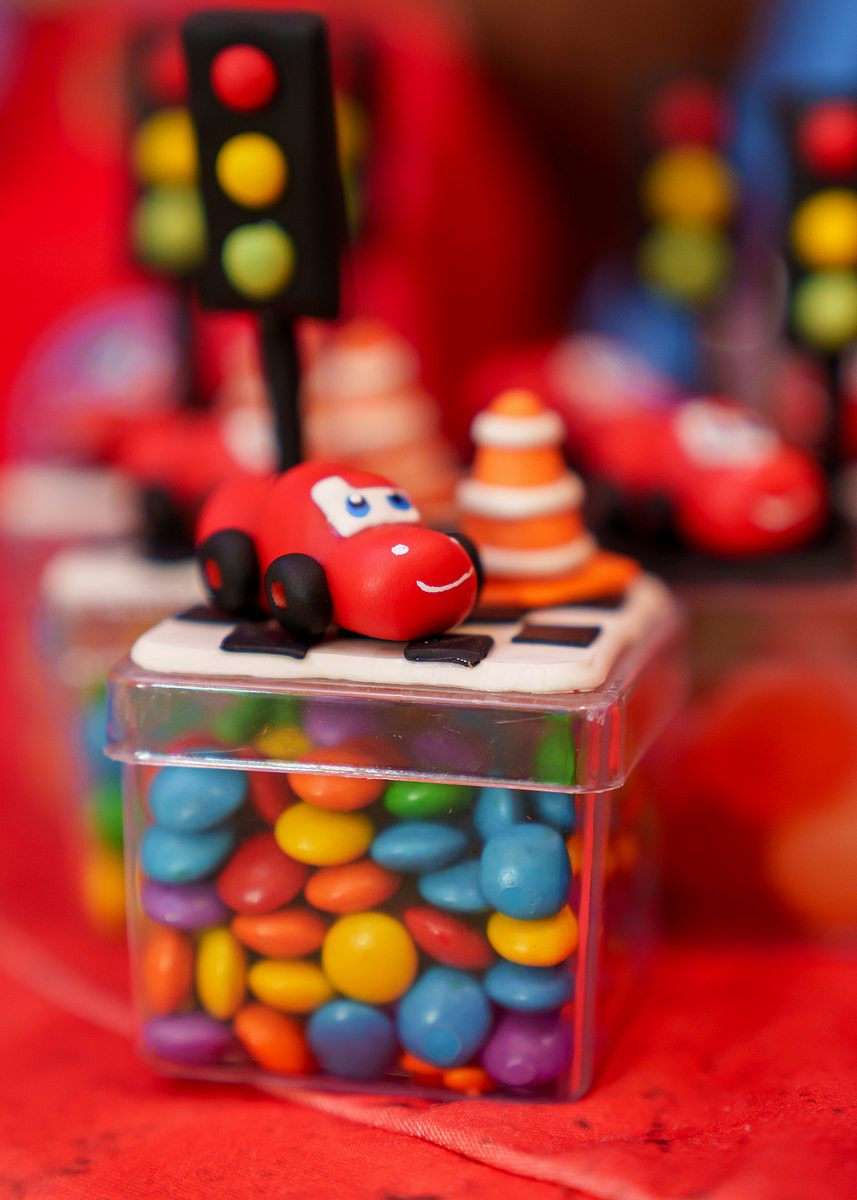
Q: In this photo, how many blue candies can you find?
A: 10